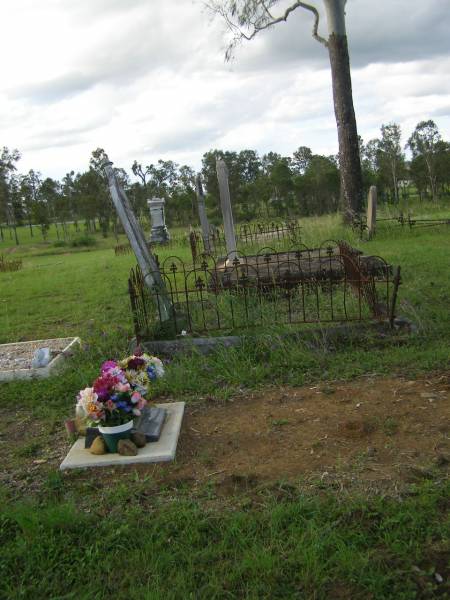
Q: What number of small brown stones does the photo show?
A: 3